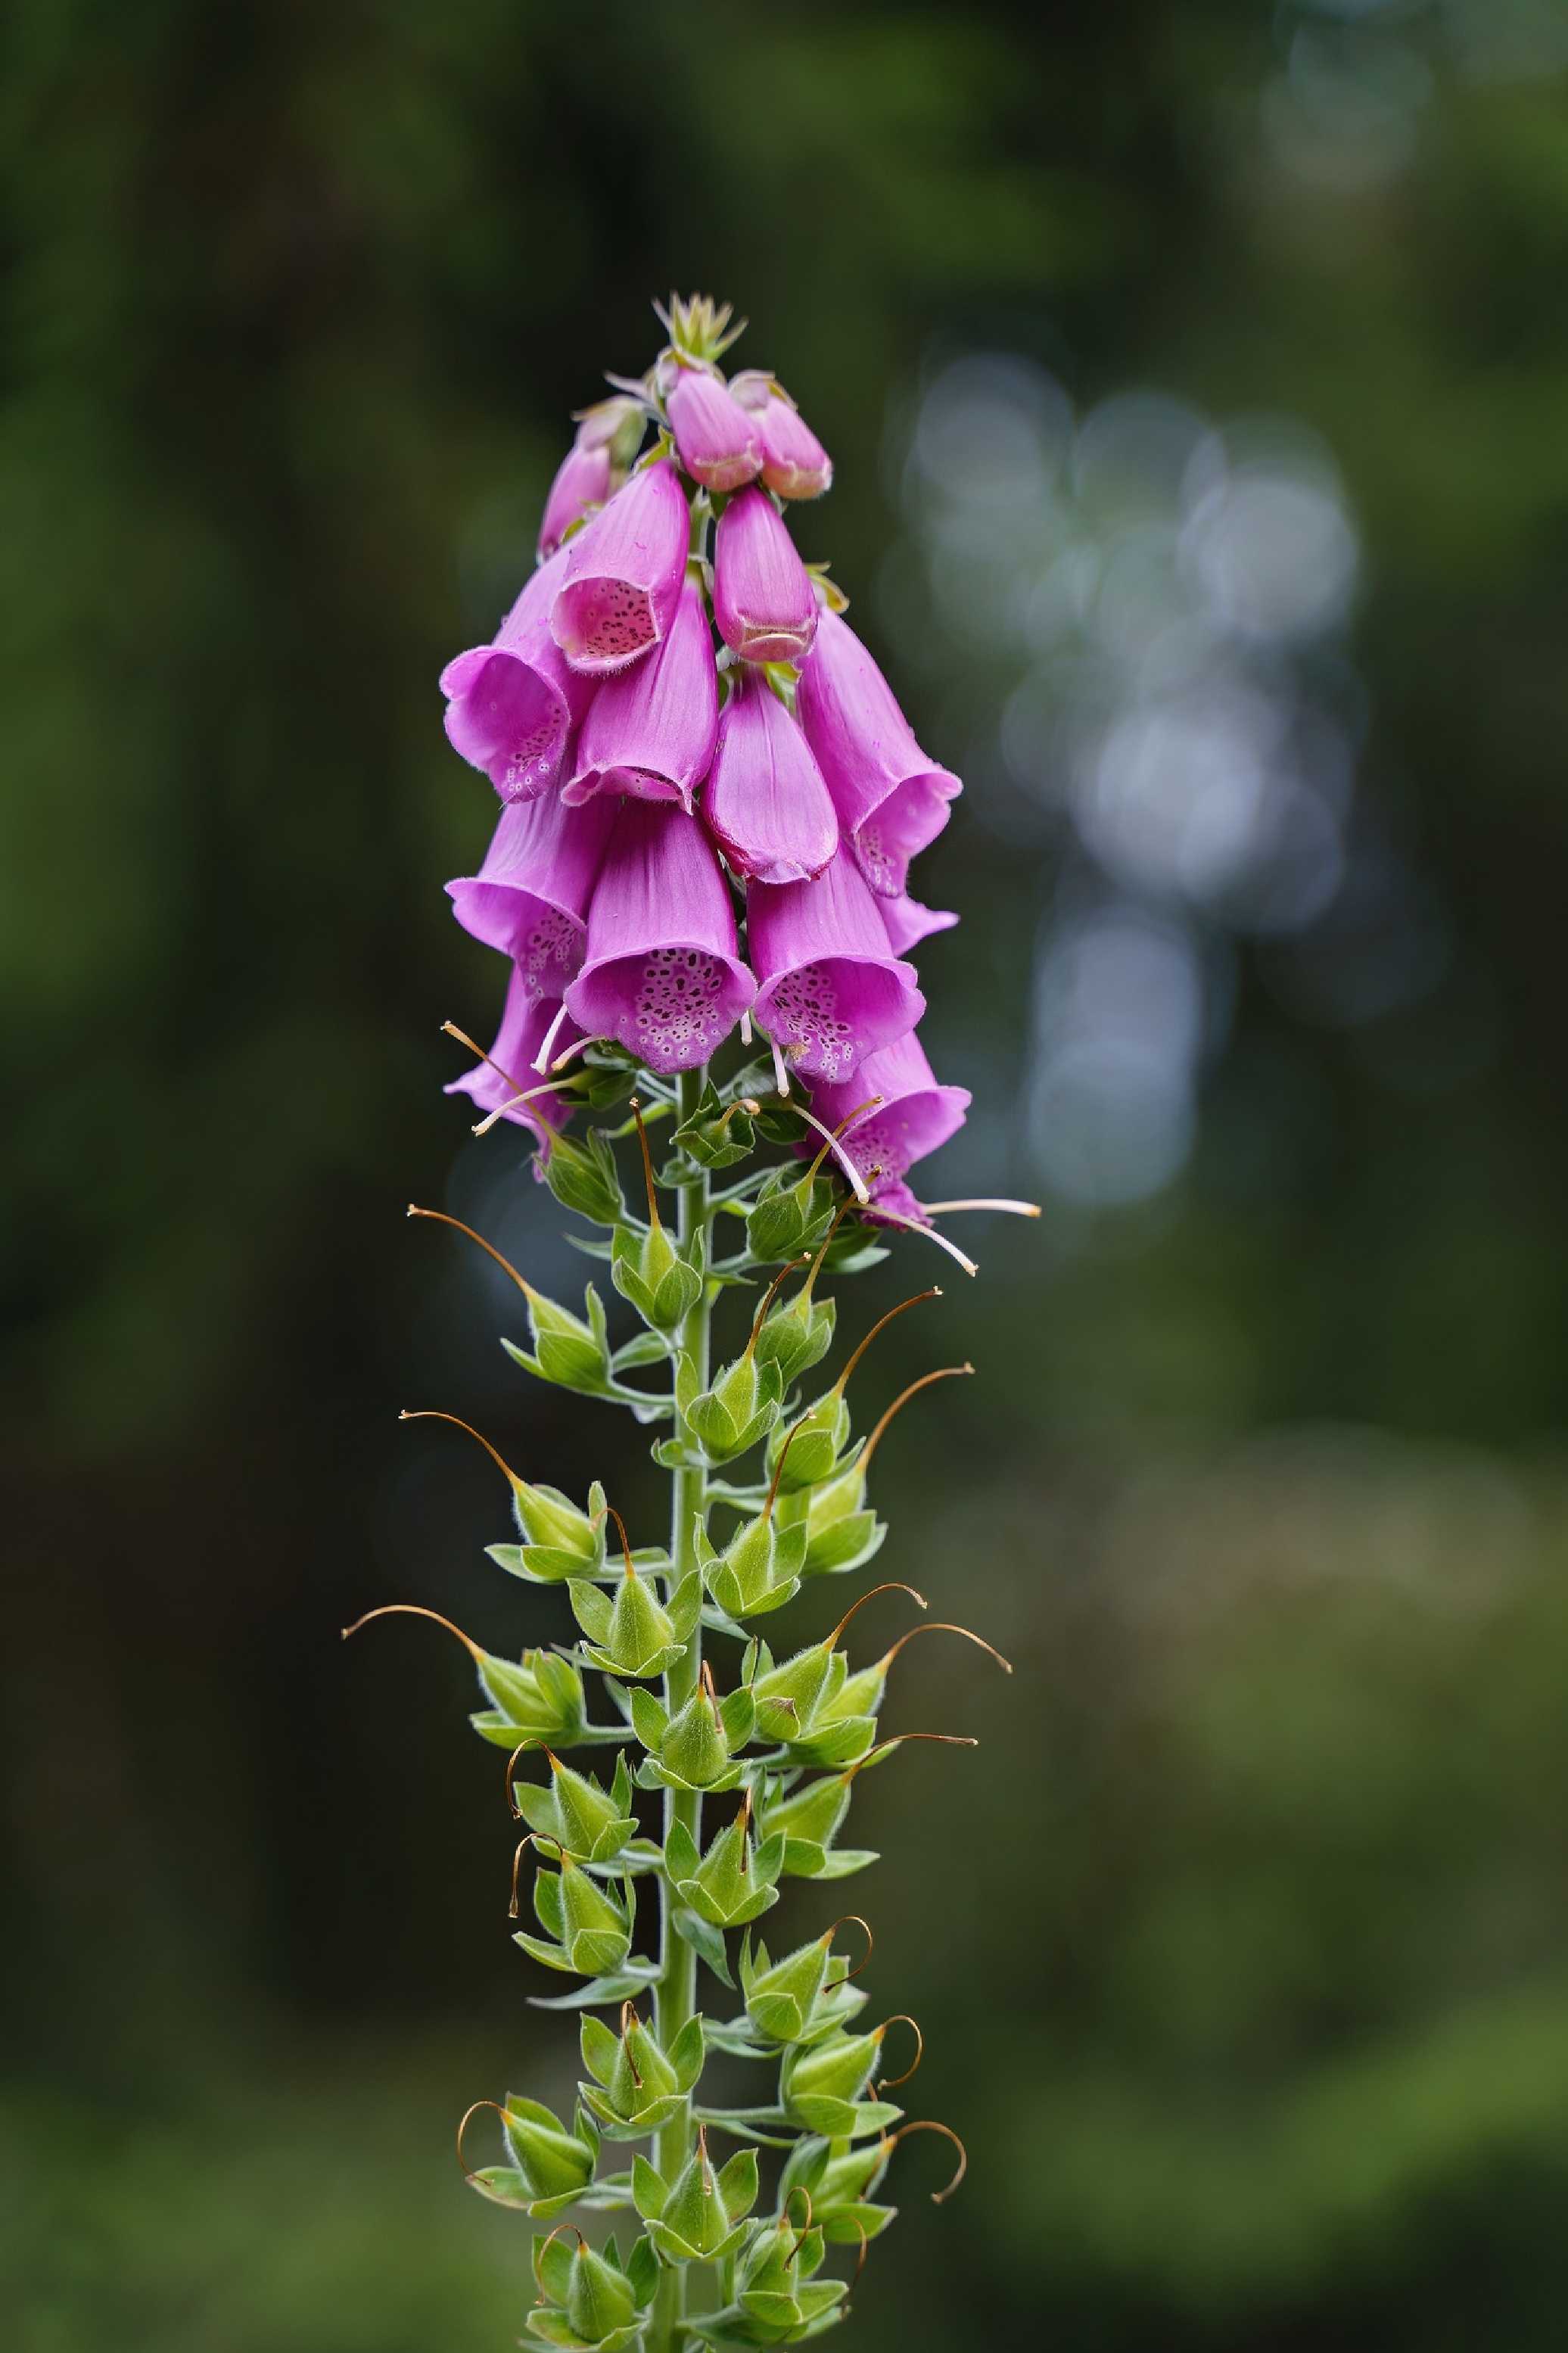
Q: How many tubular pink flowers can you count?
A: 15